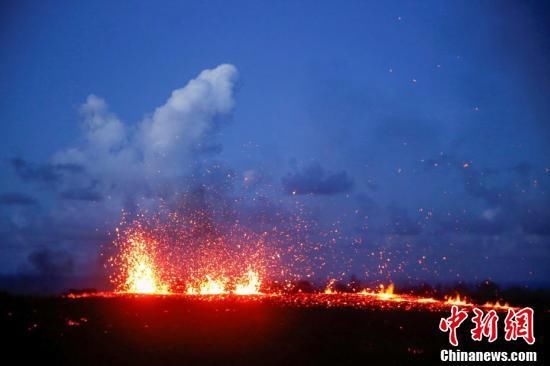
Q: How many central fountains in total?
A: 3